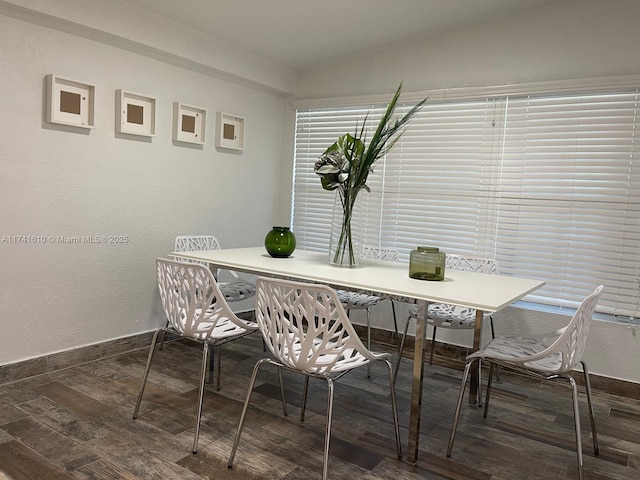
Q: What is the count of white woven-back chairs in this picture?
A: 6